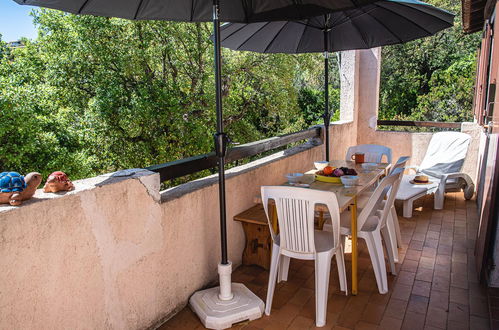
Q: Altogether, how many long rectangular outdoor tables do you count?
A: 1